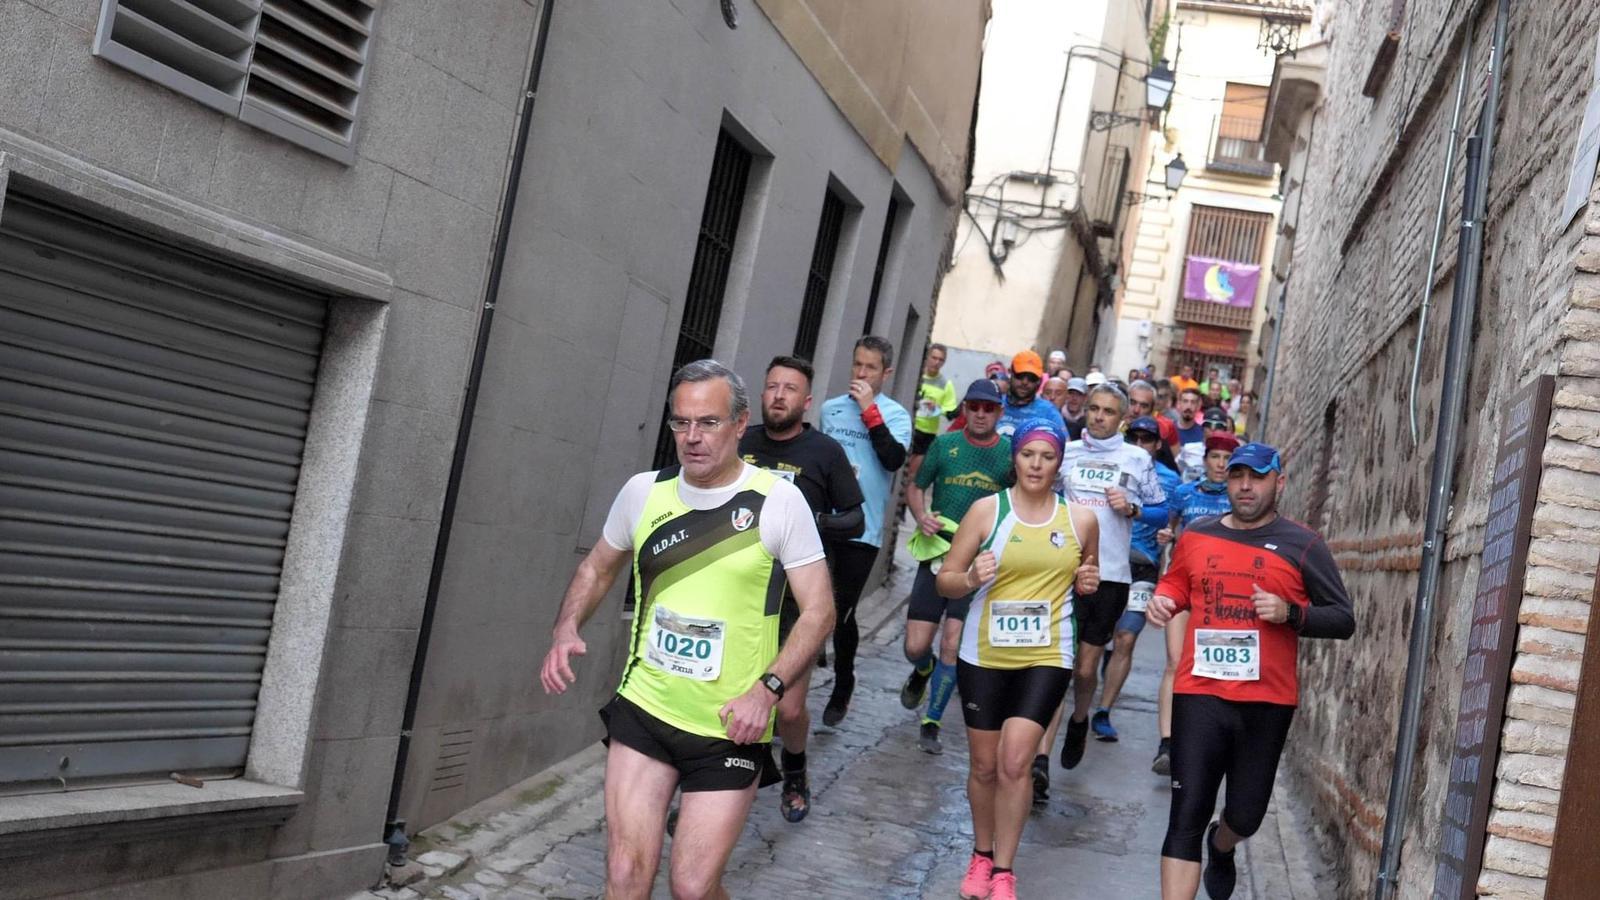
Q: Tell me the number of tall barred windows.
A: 3